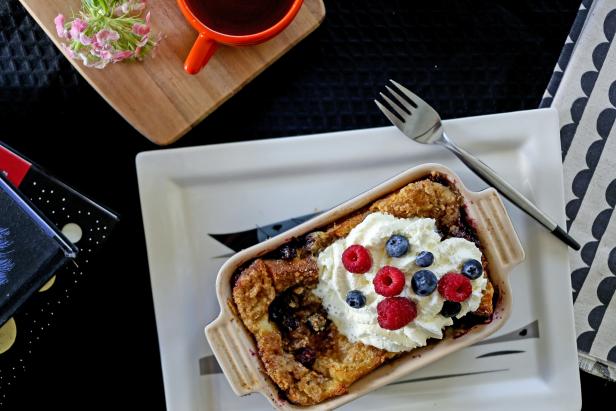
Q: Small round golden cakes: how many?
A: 0